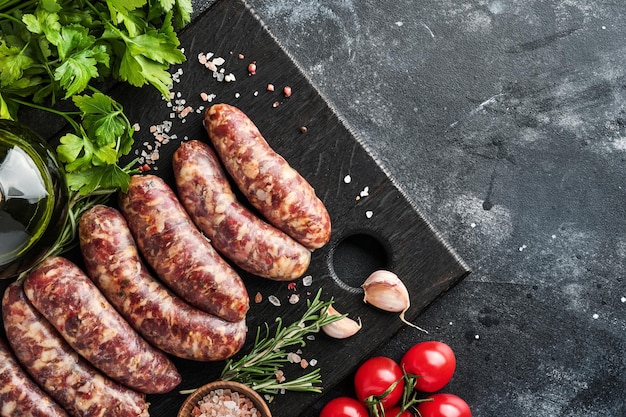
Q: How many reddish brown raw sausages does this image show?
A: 7